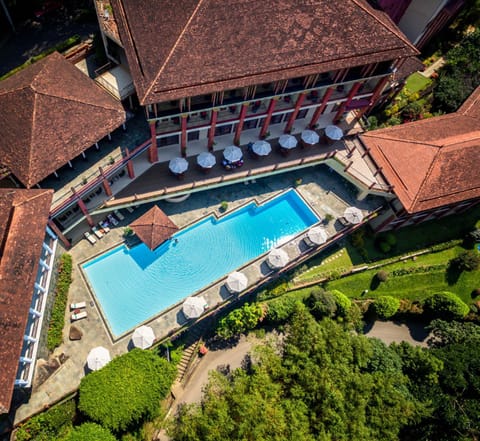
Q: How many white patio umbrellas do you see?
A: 14